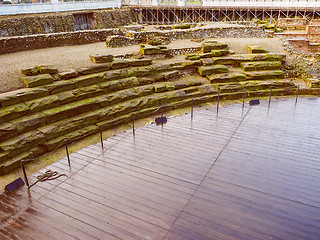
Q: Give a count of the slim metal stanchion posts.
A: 10